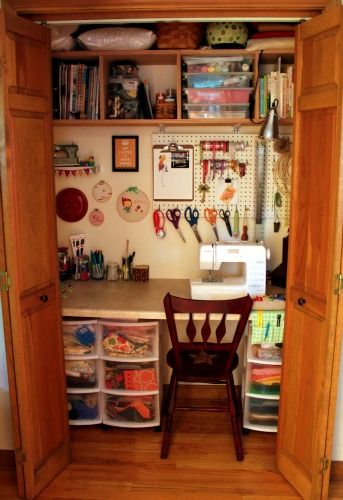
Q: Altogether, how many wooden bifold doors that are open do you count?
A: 2